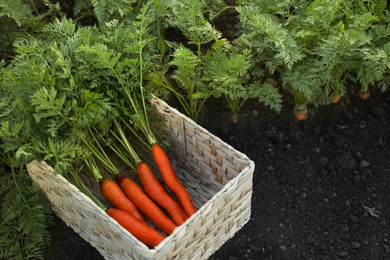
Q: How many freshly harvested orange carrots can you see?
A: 5